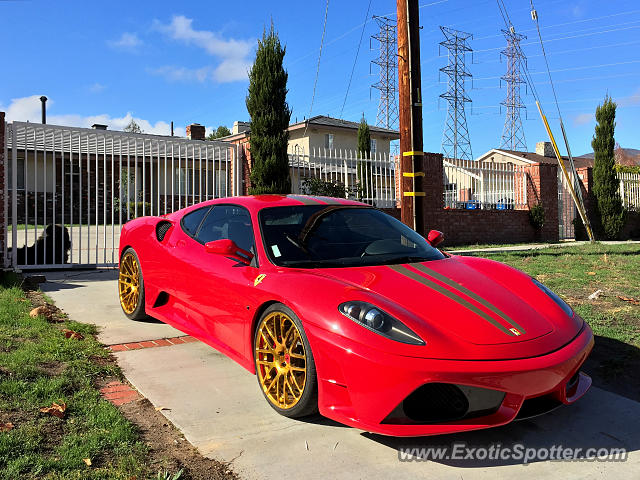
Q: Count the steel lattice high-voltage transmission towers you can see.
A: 3